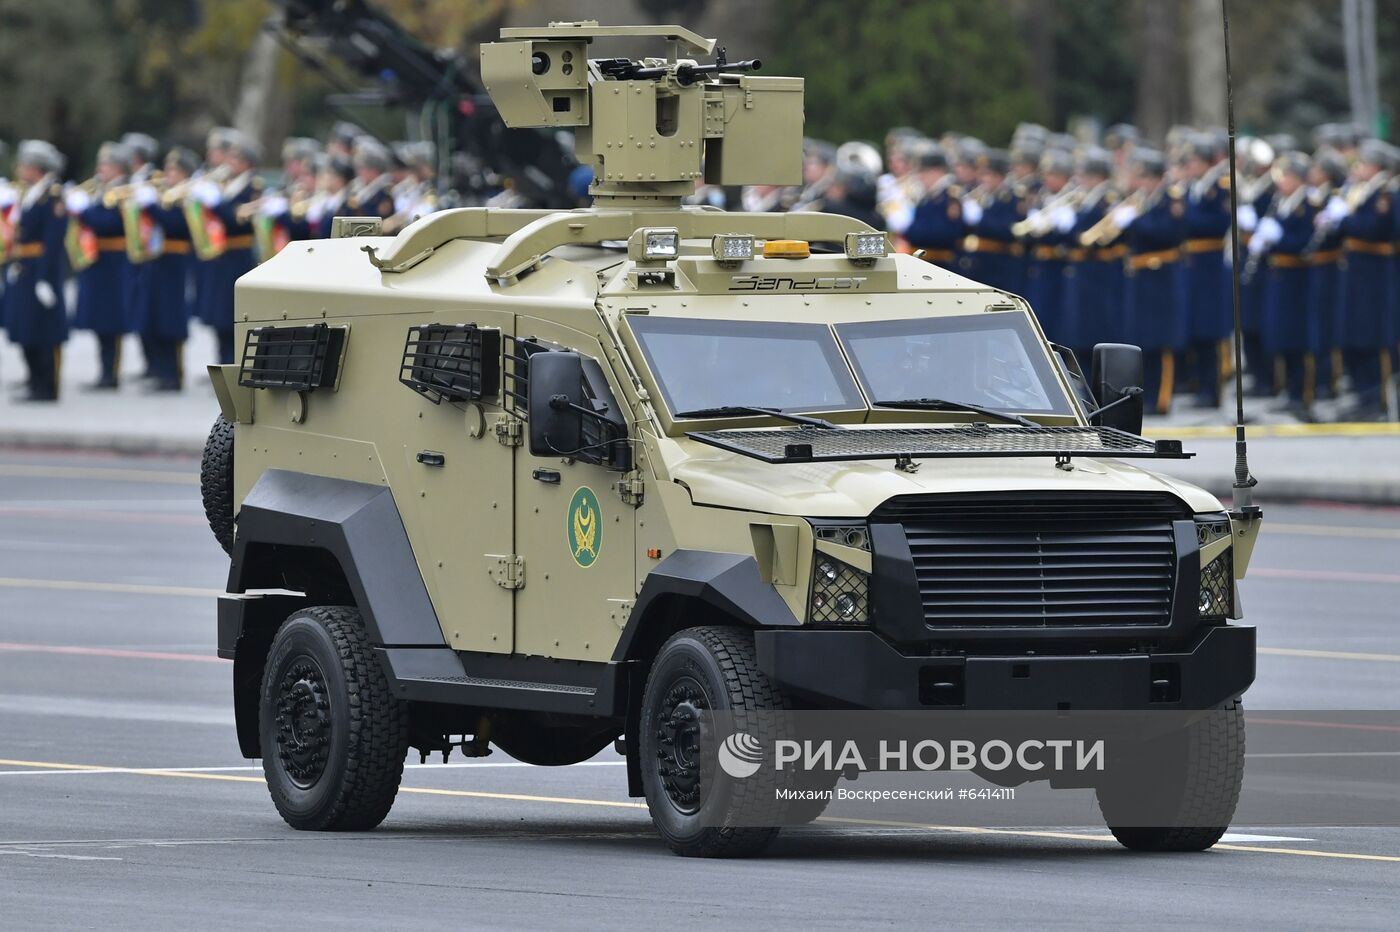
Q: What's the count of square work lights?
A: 3